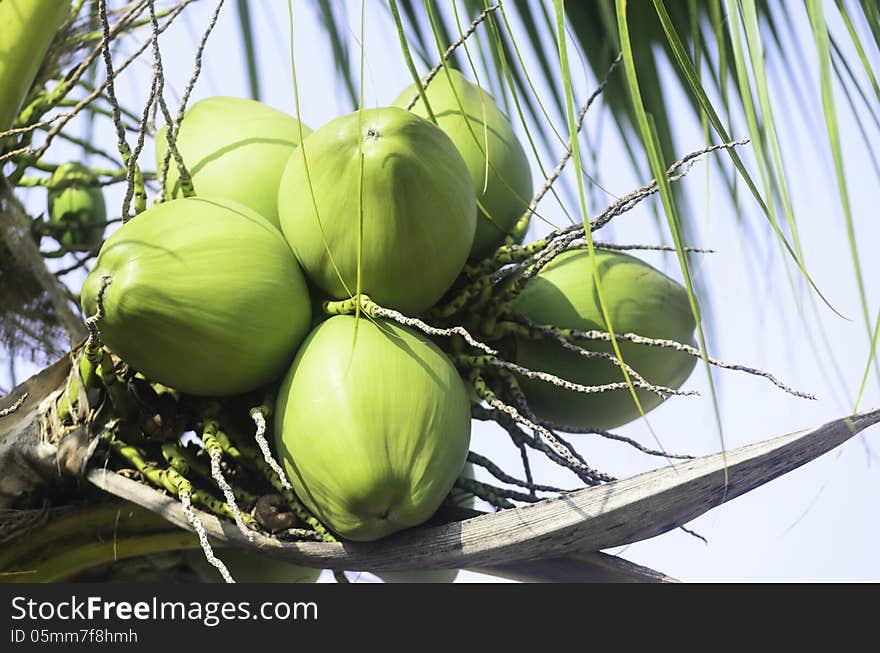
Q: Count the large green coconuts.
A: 6